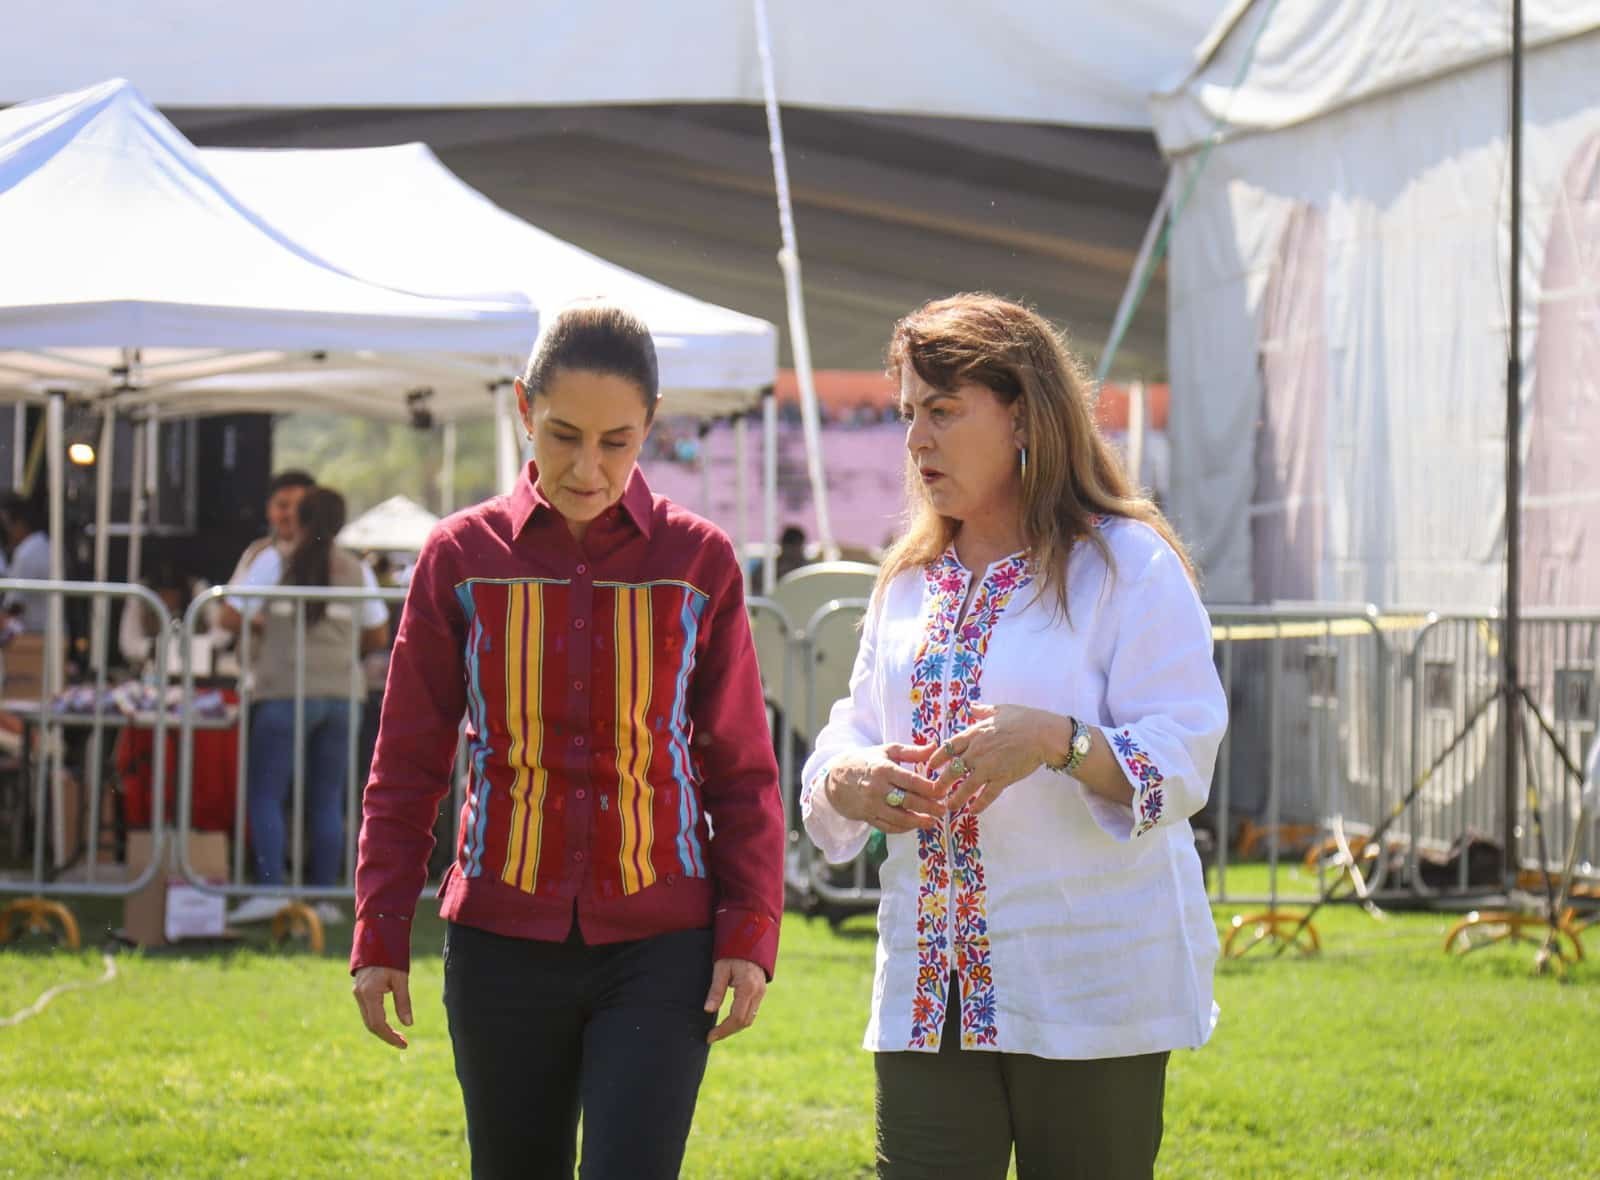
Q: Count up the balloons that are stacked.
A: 0